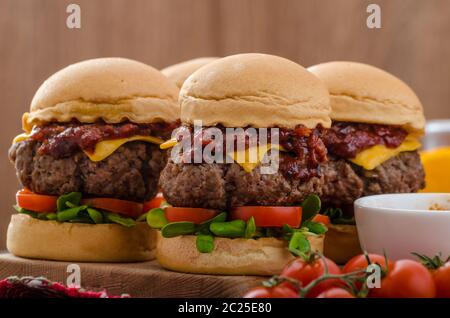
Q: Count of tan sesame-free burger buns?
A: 4